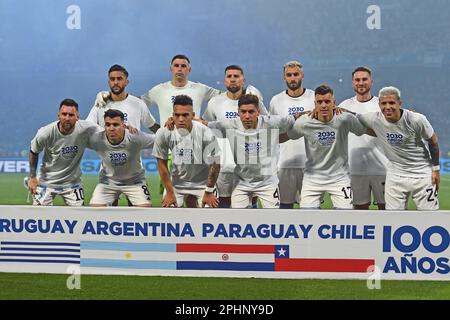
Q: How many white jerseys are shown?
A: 11